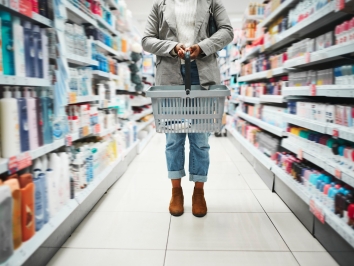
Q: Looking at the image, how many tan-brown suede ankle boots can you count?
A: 2